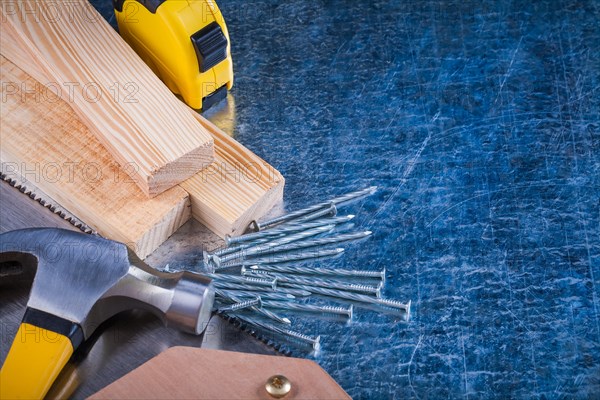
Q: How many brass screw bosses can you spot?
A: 1